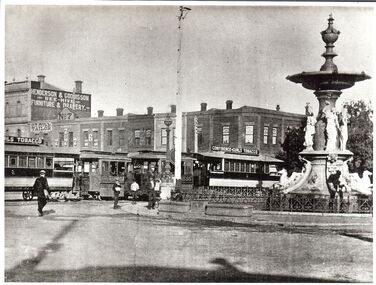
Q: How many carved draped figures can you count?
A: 3